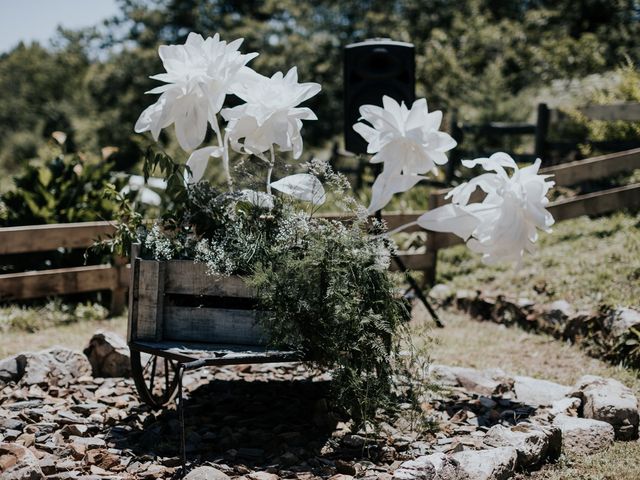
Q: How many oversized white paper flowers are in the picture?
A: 4